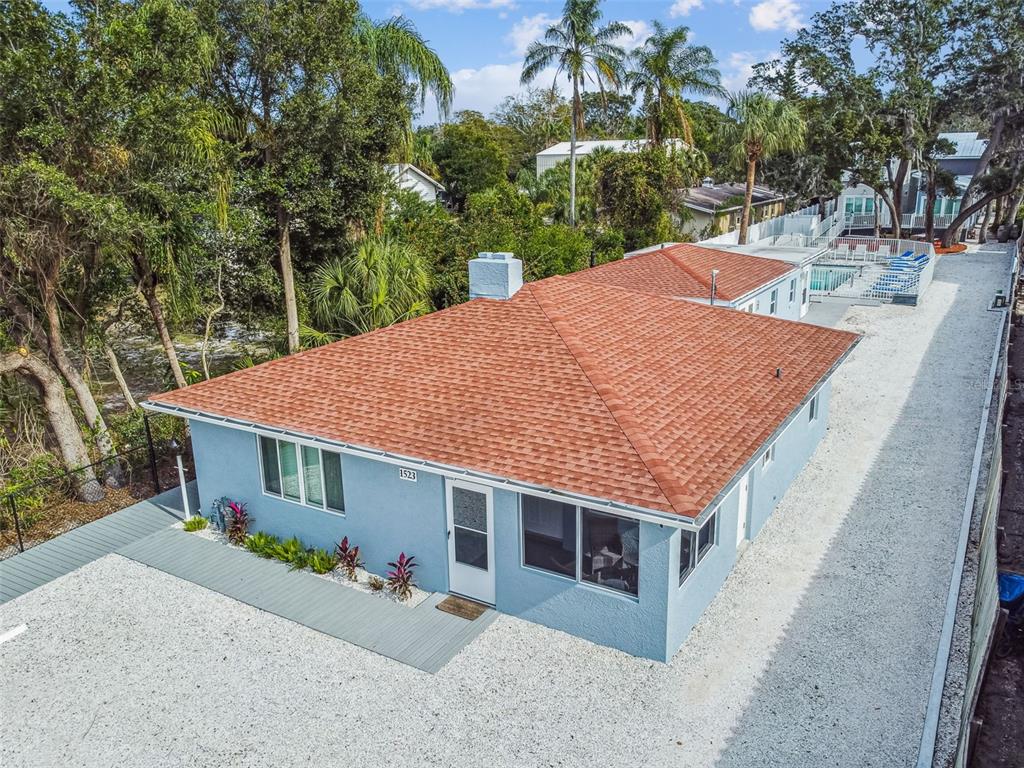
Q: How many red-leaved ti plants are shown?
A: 3